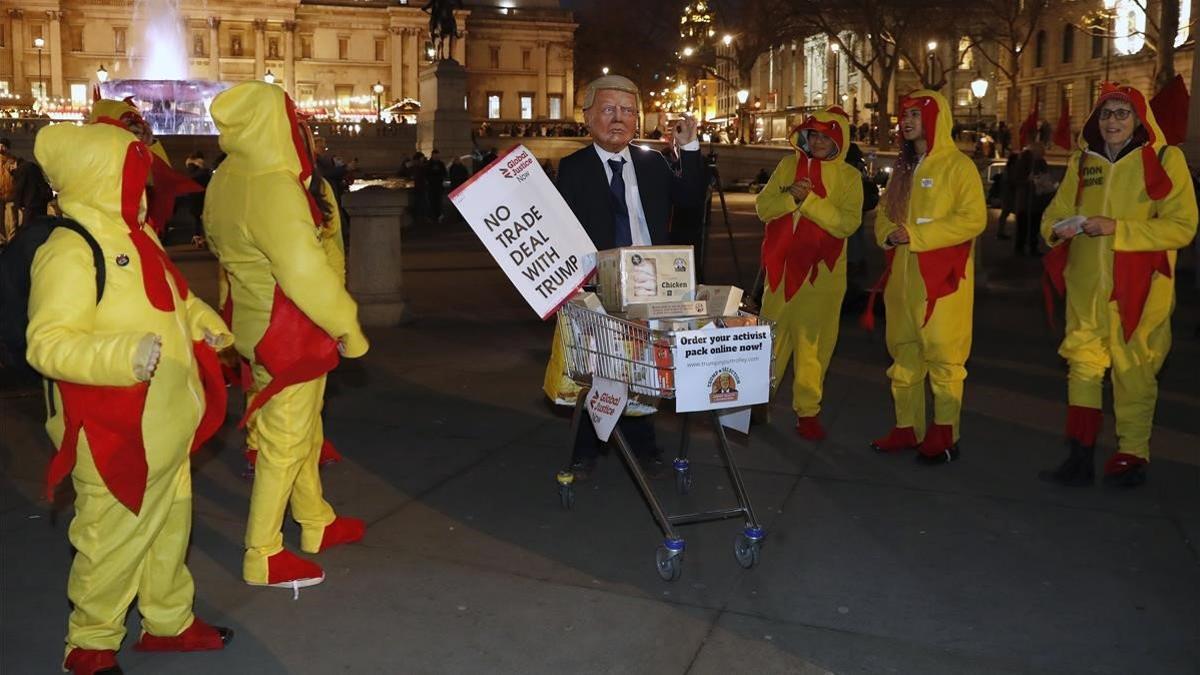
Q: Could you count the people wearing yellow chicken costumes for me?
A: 7